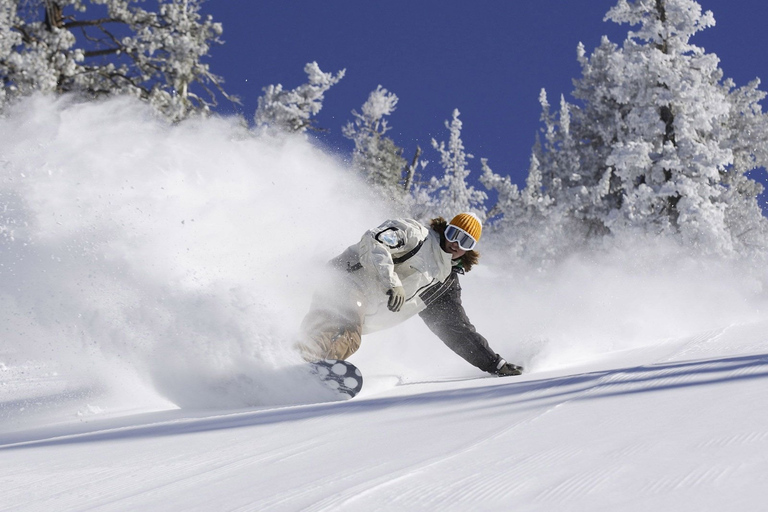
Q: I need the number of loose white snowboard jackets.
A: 1